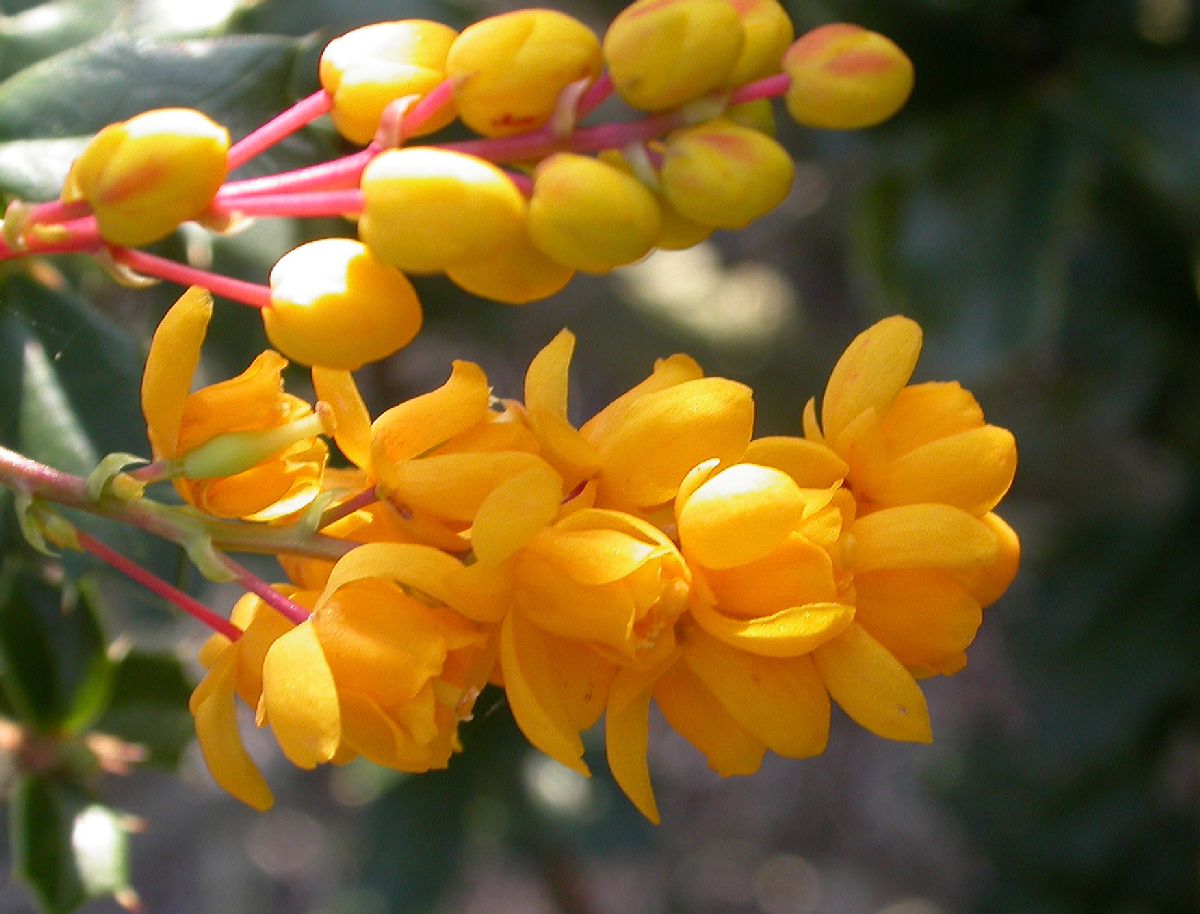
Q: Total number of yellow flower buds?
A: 13